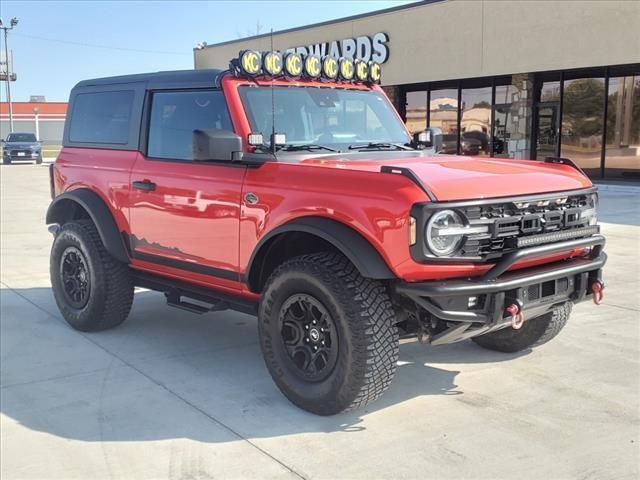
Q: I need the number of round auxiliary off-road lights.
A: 8